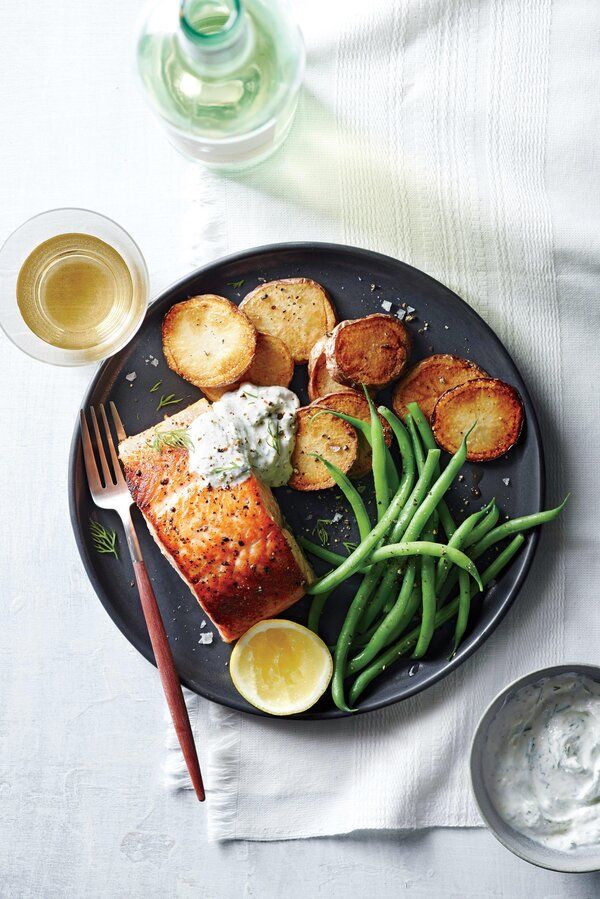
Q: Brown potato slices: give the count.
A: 9